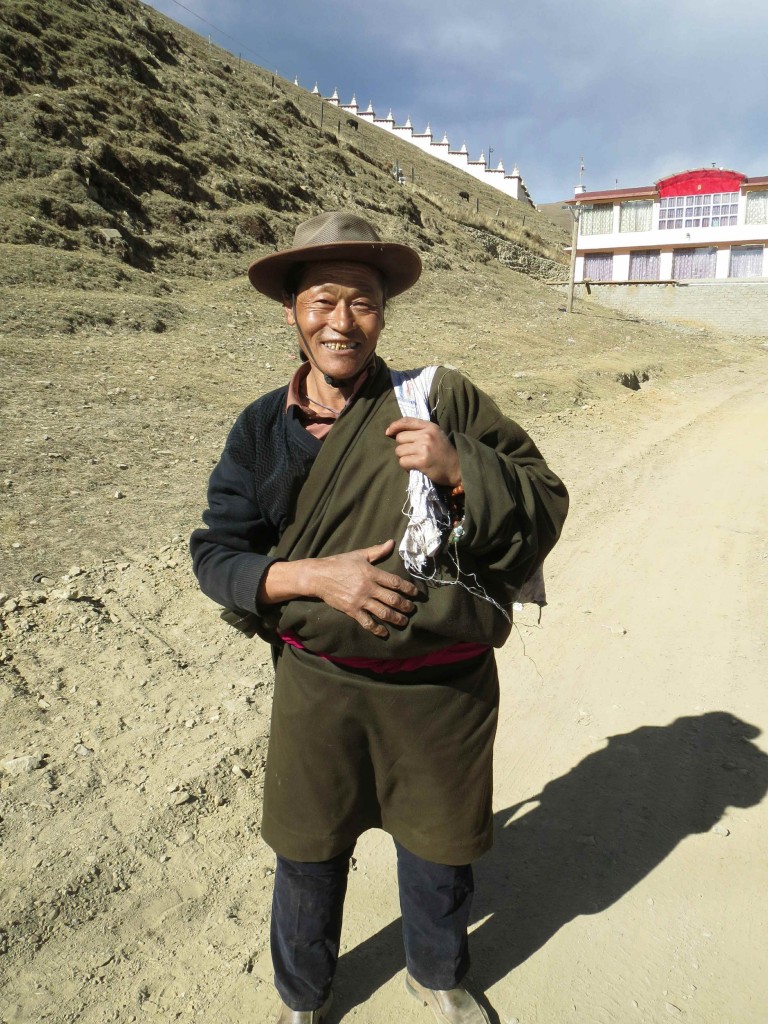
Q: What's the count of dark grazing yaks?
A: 2